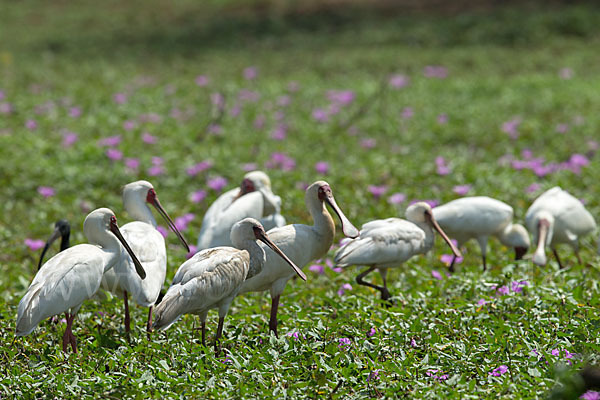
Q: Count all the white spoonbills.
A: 8